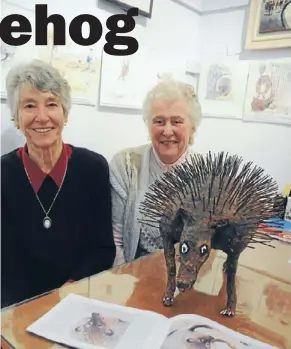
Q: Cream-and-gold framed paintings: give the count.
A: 1